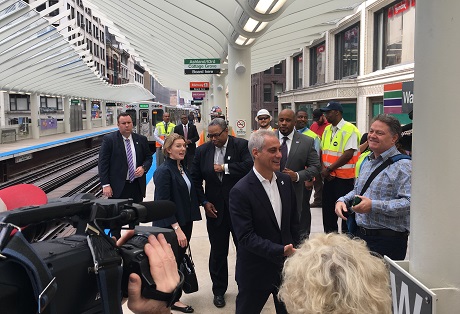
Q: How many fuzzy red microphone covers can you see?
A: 1